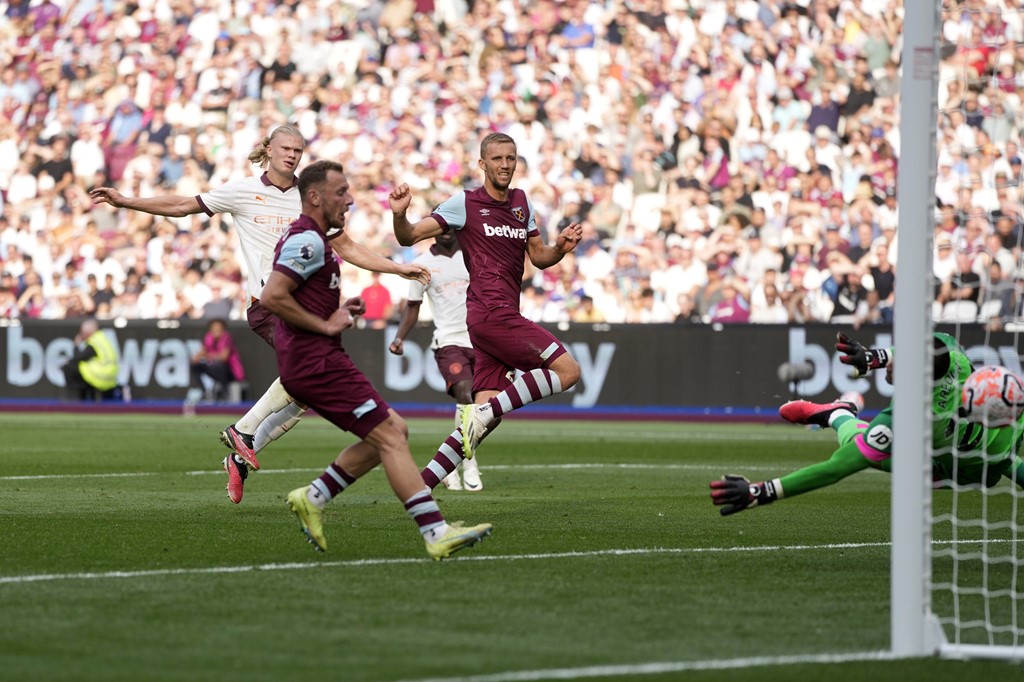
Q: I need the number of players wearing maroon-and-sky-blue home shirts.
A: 2